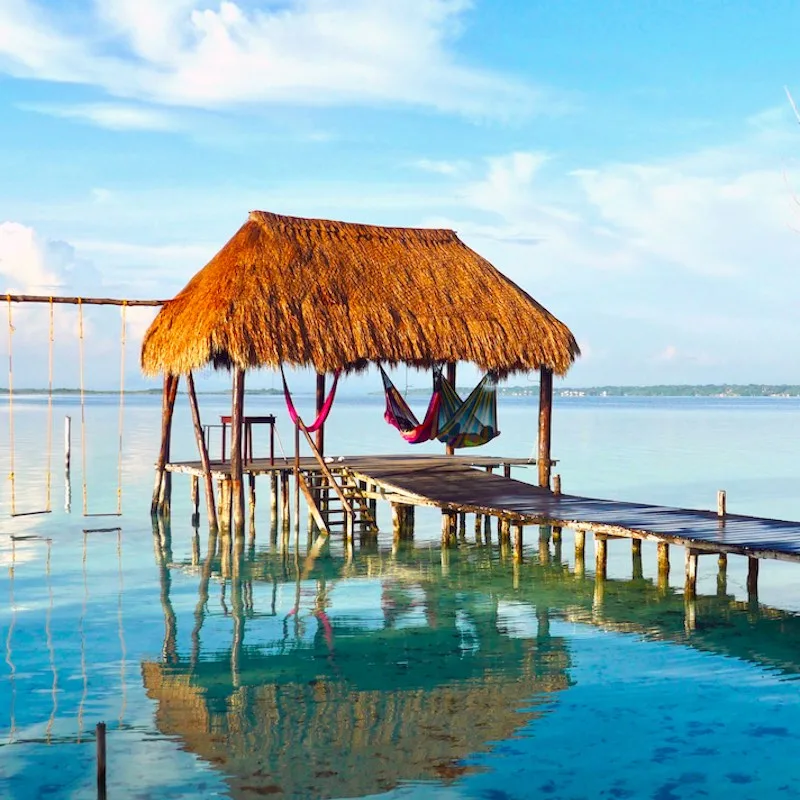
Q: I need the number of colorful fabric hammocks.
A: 3